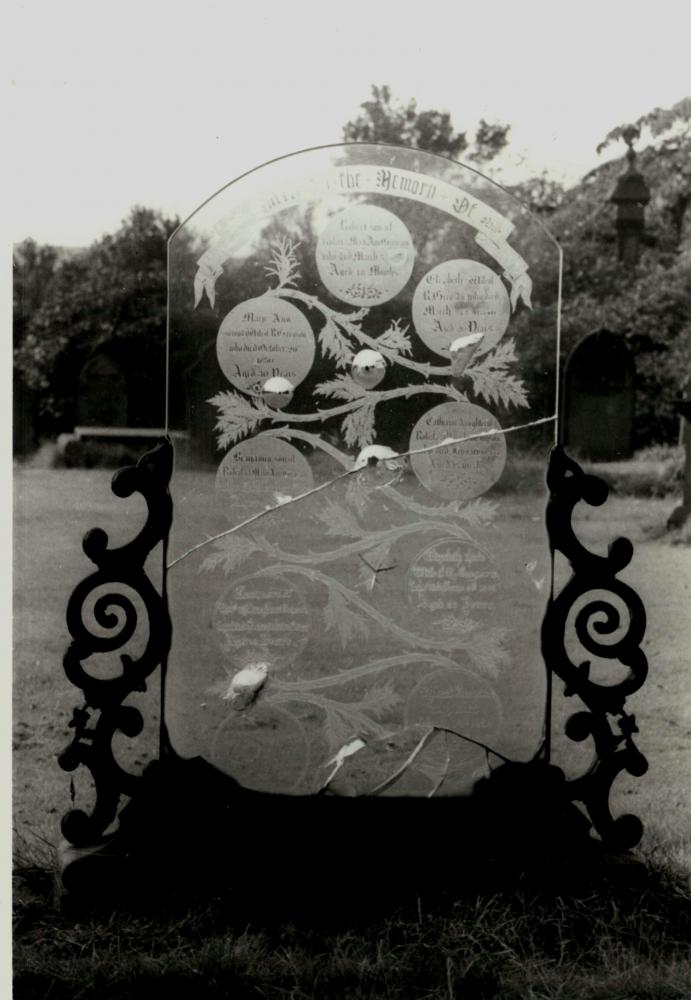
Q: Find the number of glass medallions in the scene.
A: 9